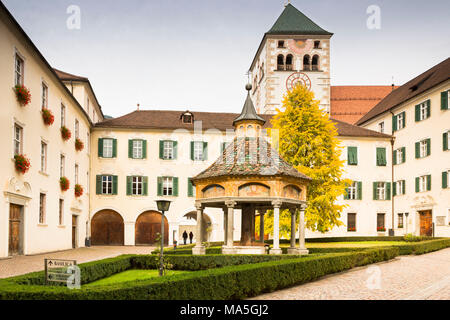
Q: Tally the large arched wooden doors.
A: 2